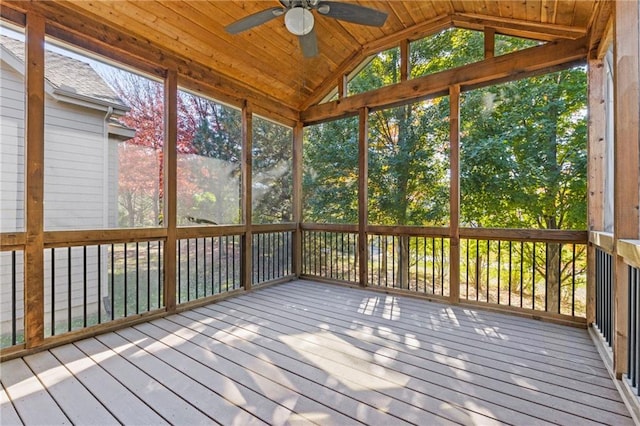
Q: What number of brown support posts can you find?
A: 8